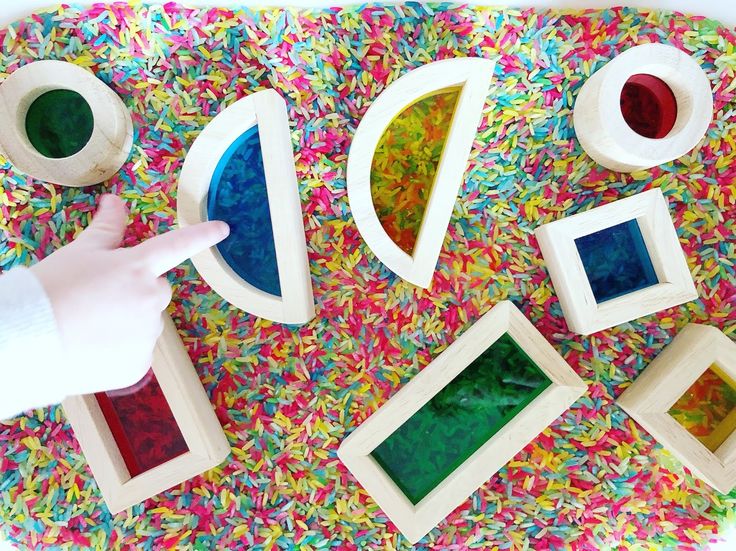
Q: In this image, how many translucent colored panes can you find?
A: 8